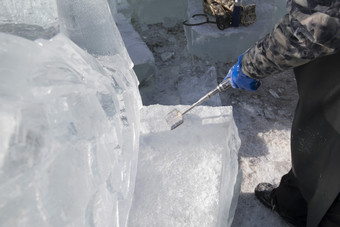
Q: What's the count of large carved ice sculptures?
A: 1